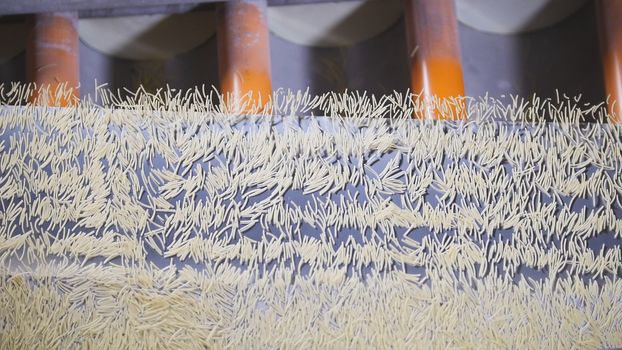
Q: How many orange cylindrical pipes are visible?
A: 4